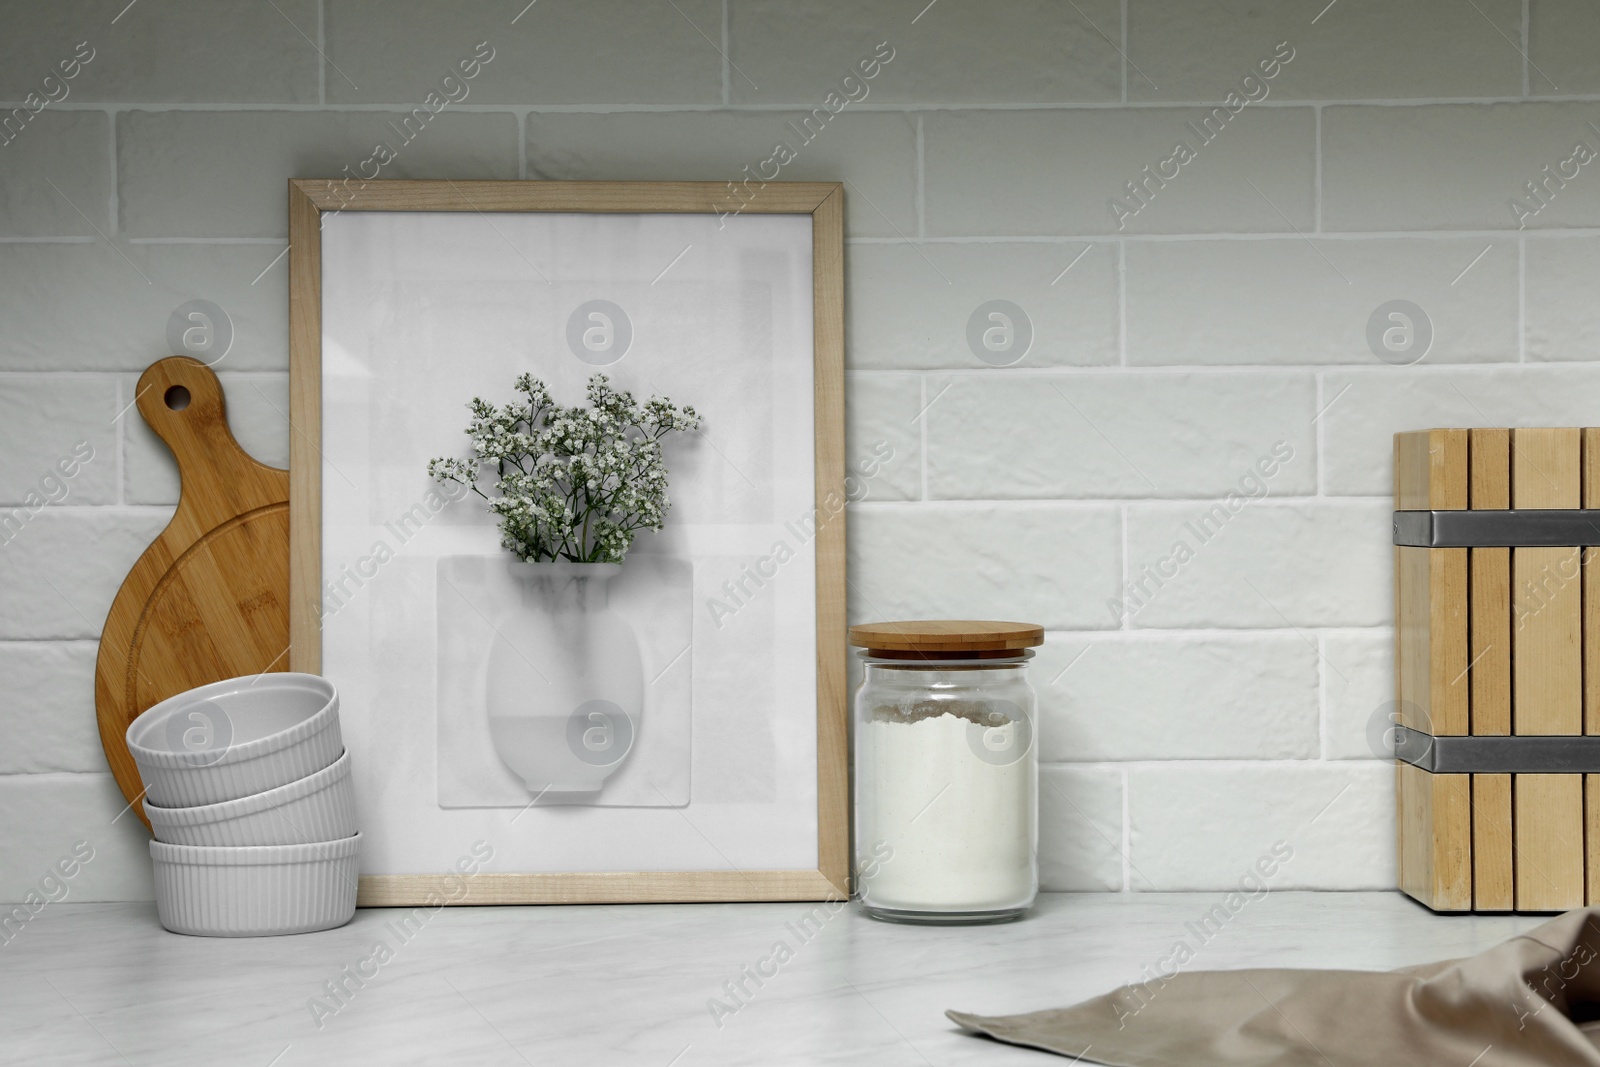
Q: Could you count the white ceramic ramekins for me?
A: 3